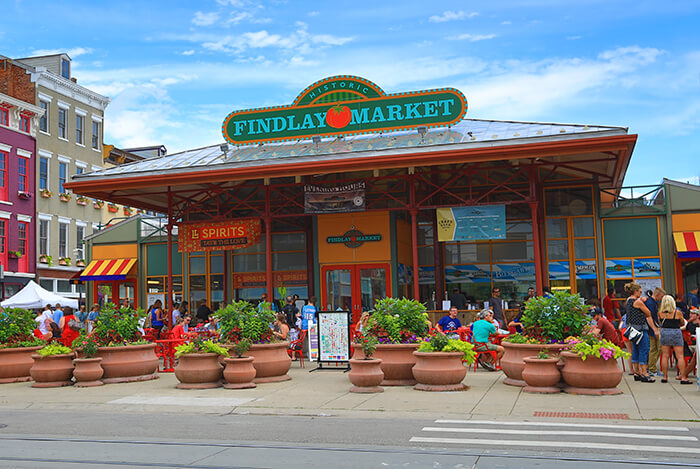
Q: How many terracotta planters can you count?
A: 13